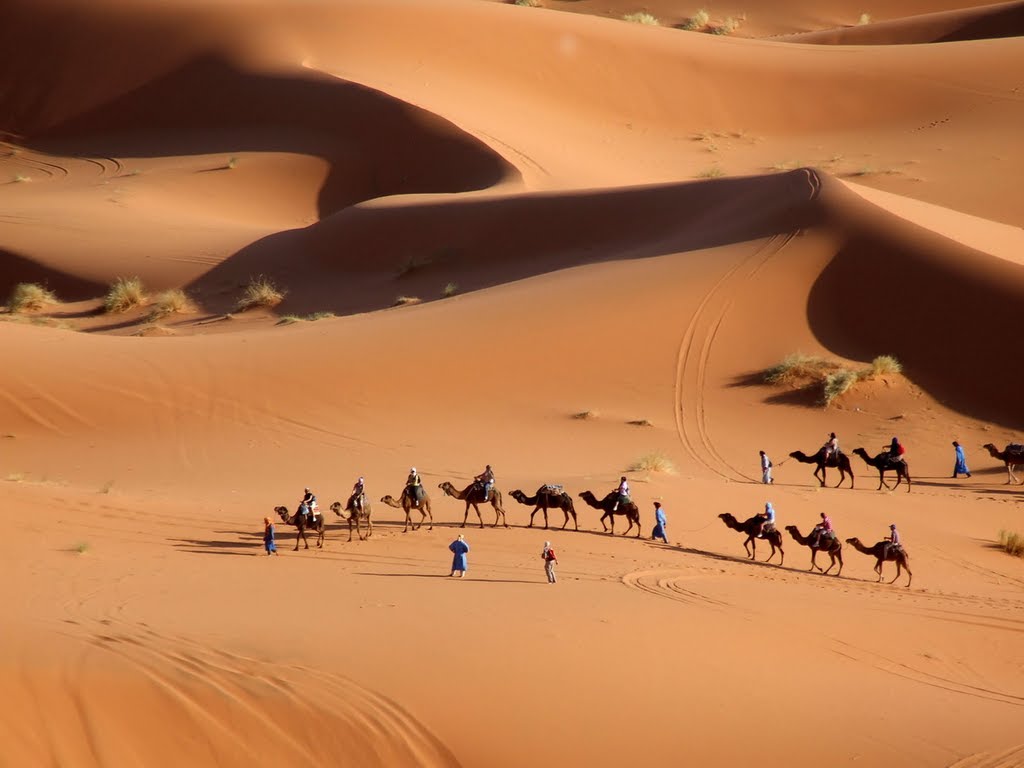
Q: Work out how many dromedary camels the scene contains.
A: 12